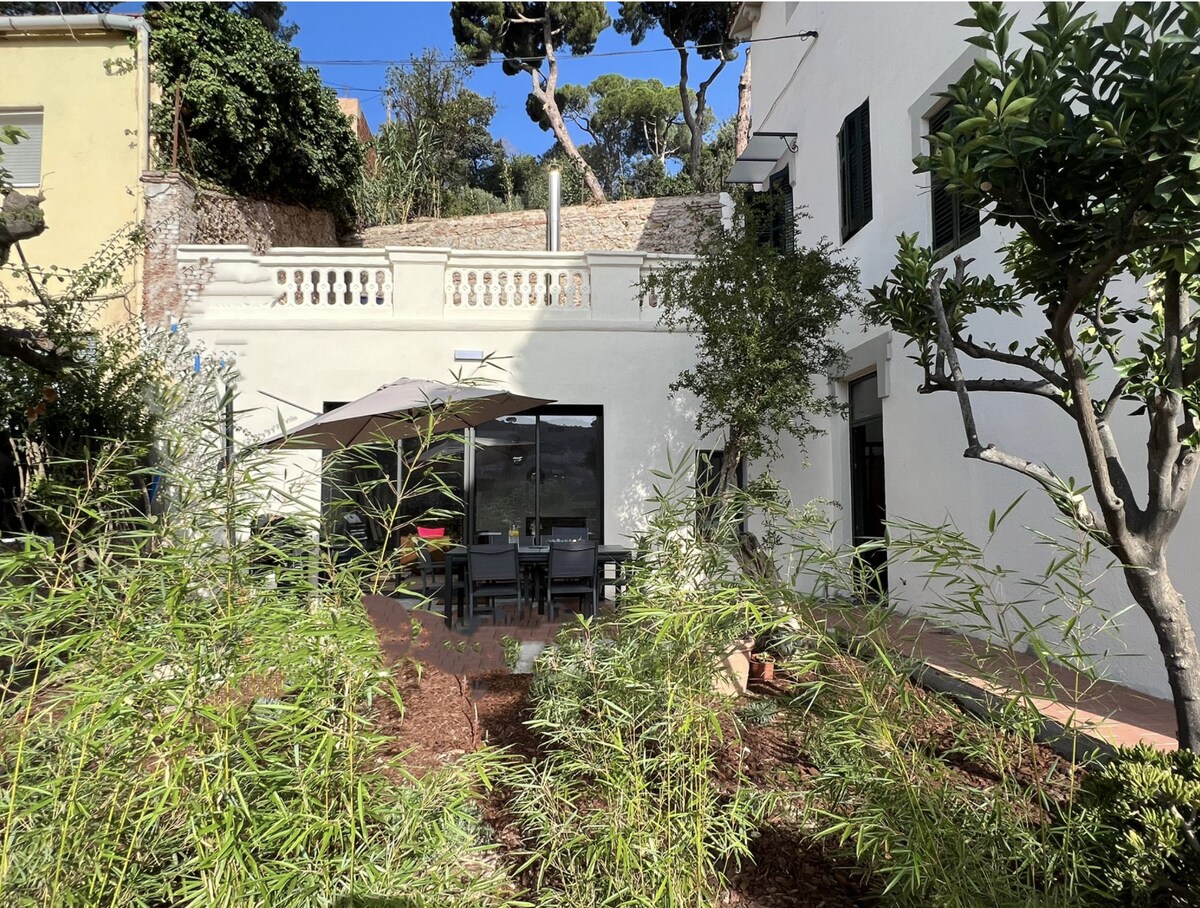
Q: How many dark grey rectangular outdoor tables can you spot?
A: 1